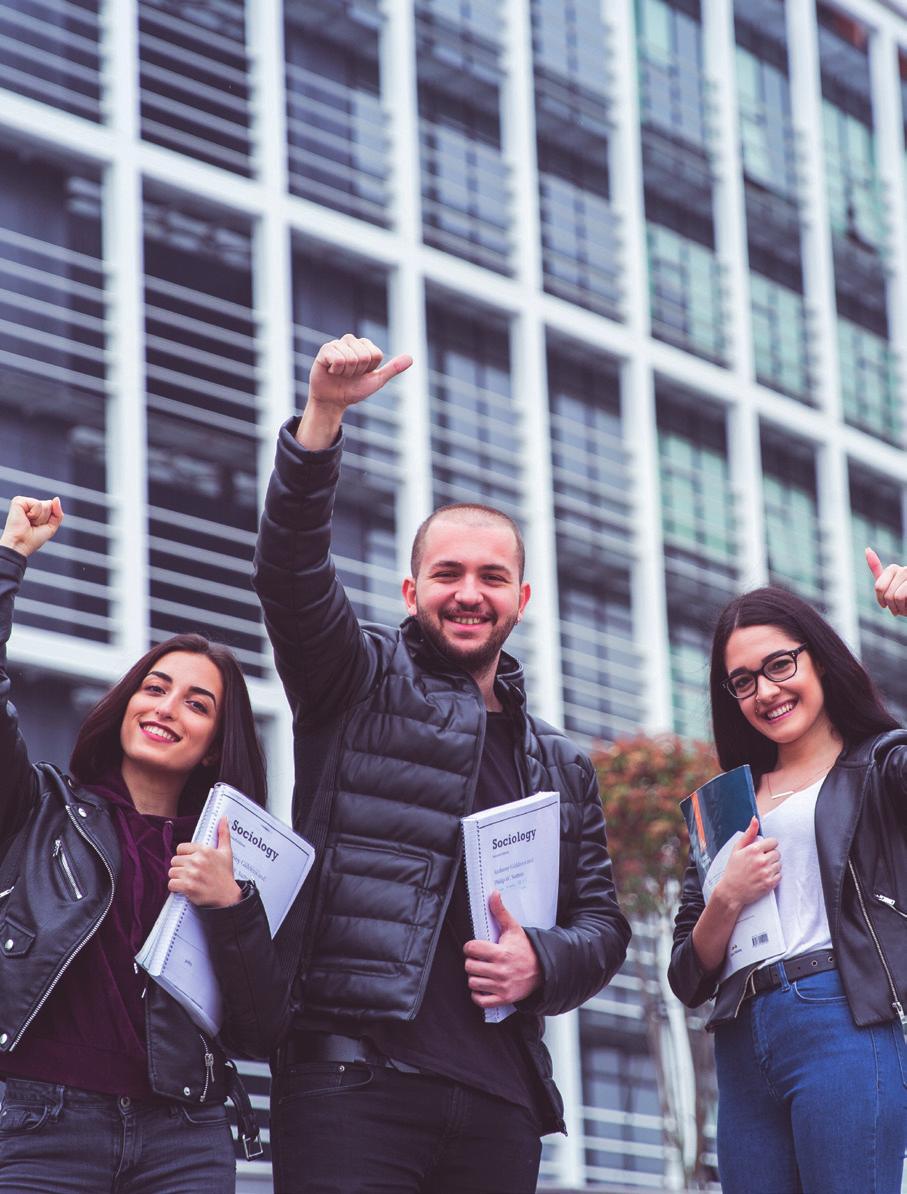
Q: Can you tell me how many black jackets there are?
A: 3